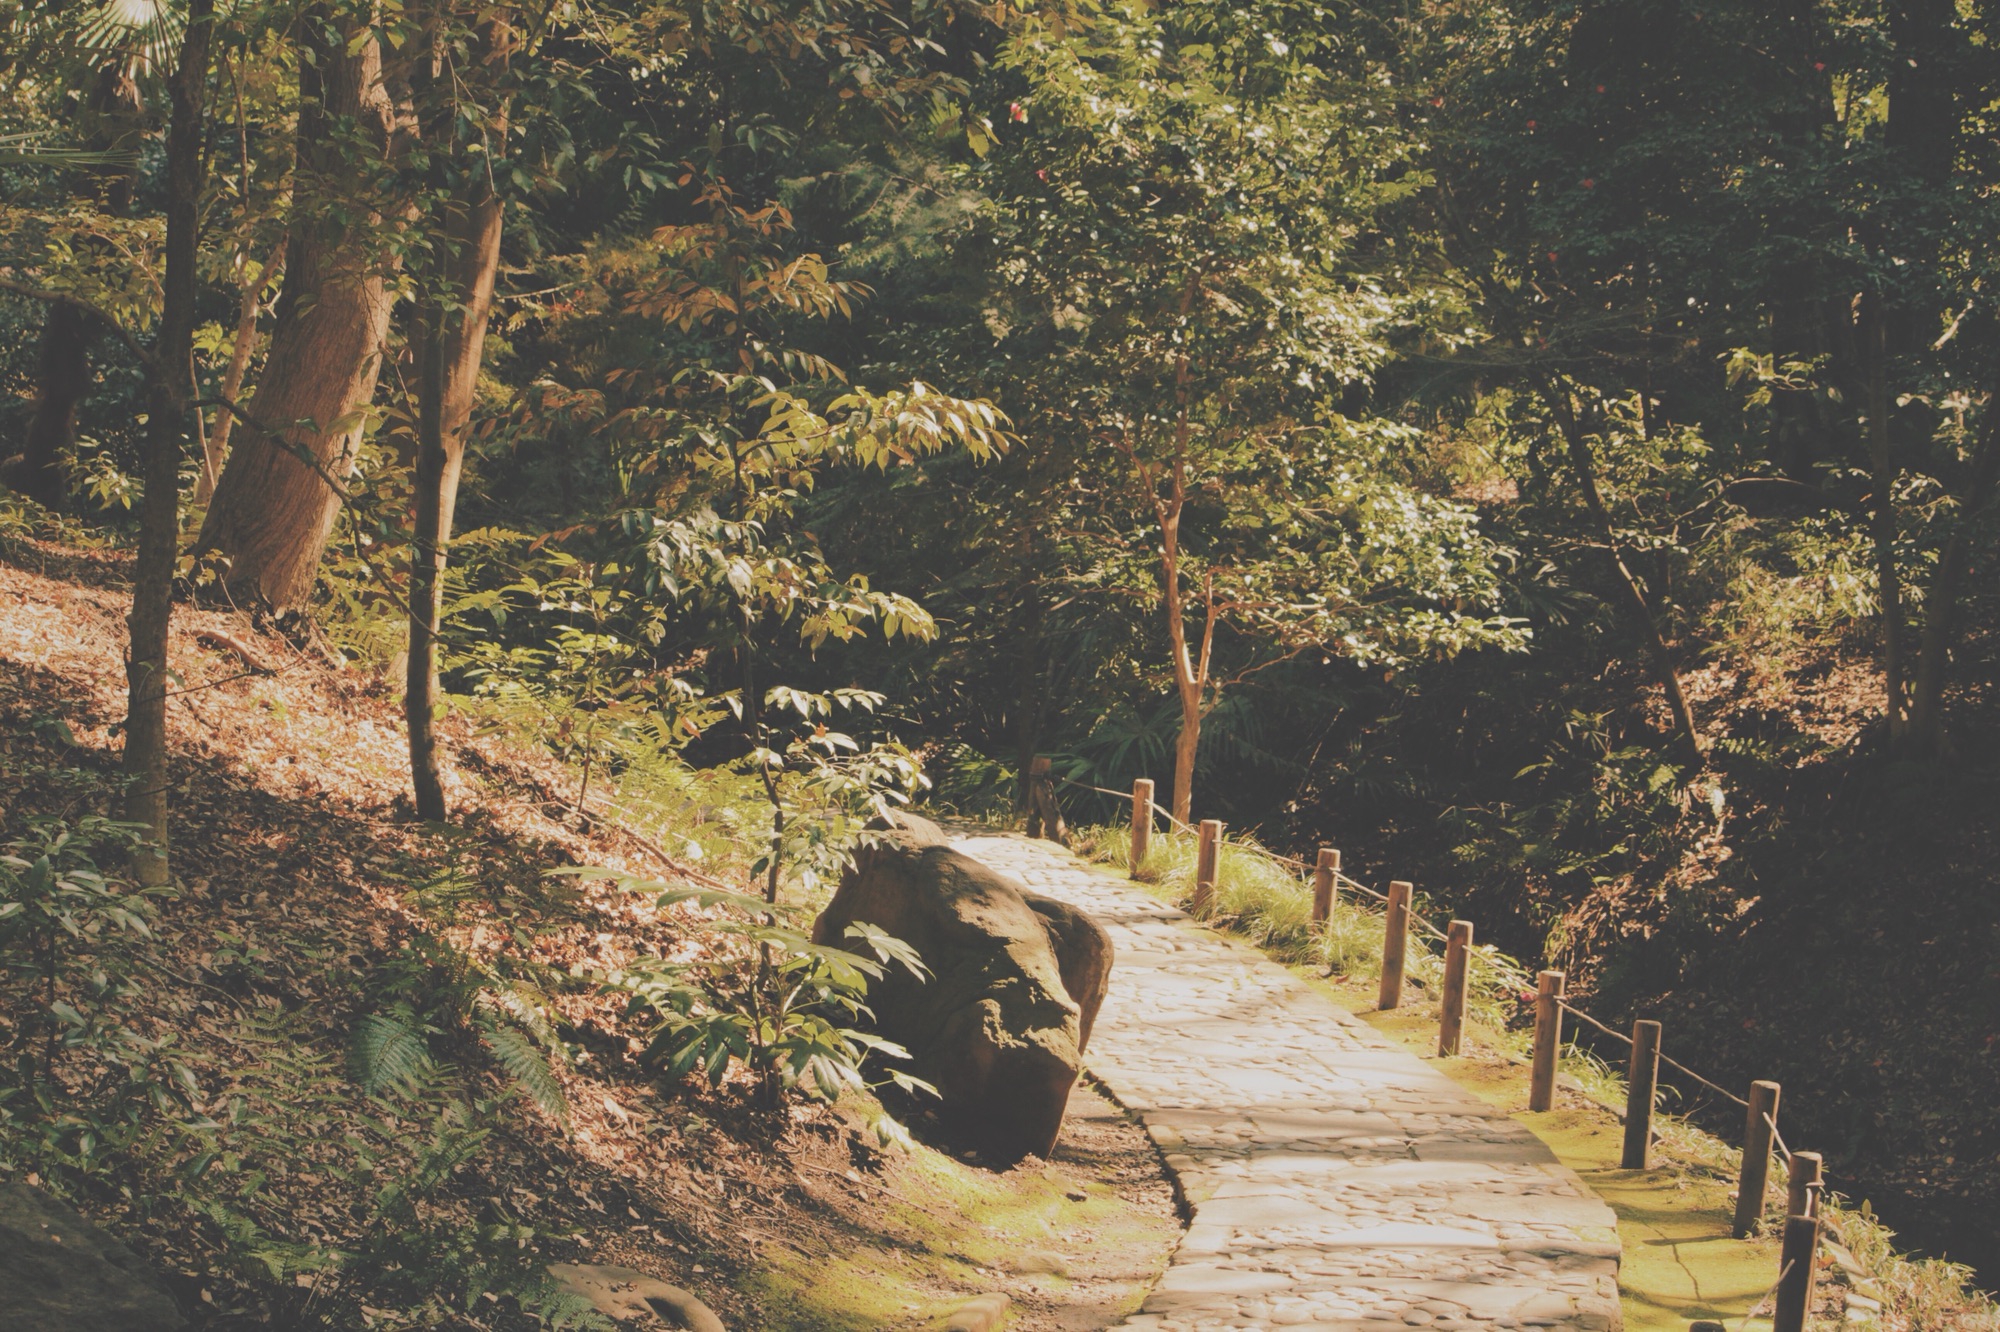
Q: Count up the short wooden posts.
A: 11